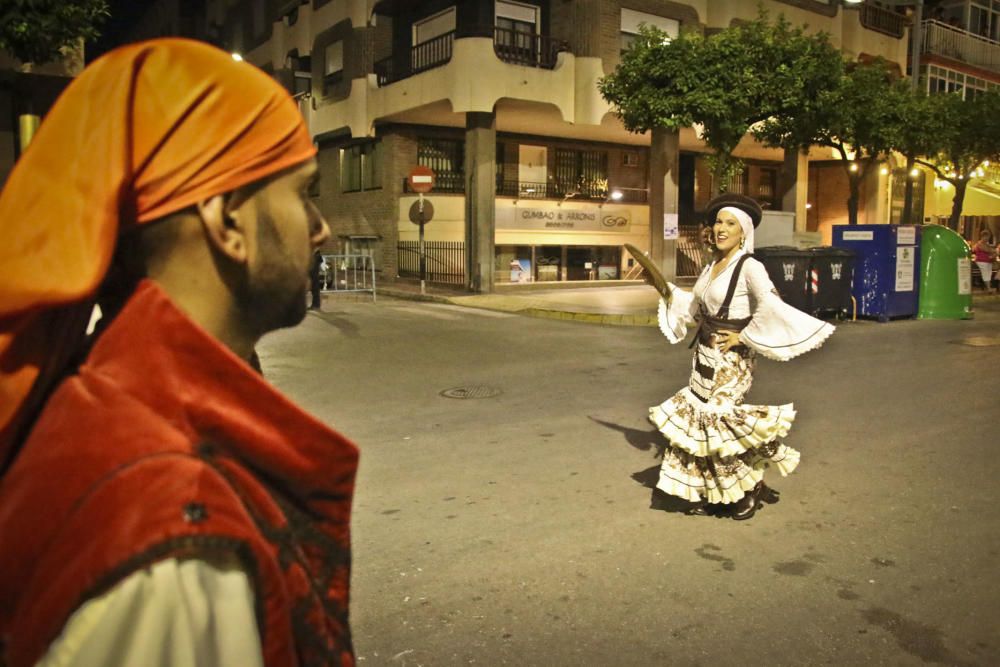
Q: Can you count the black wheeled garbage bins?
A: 2